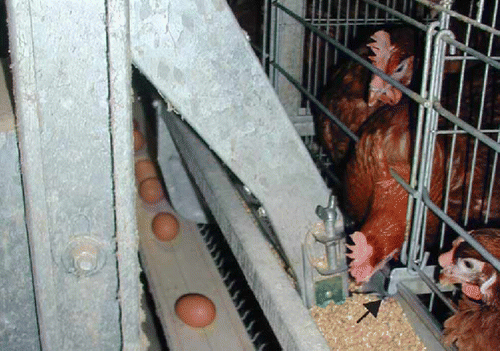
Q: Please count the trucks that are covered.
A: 0